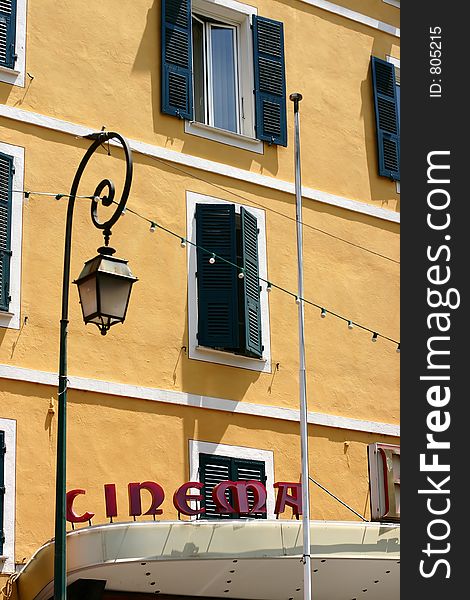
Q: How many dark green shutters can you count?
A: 10